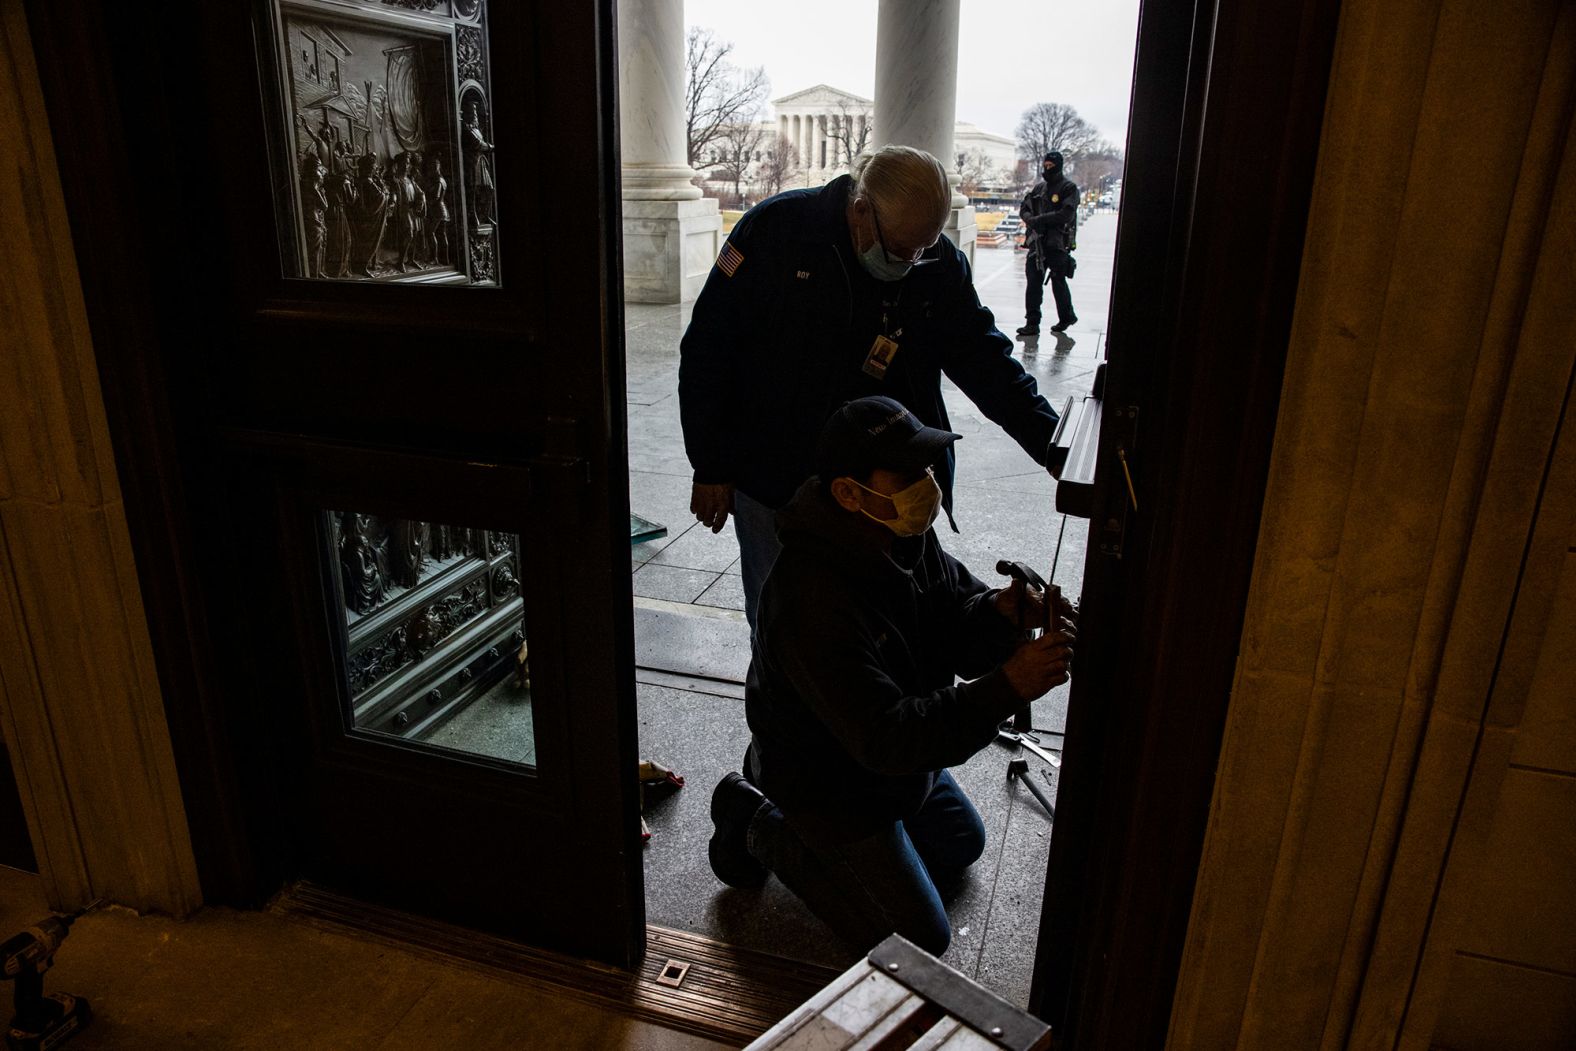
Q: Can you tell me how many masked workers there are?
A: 2